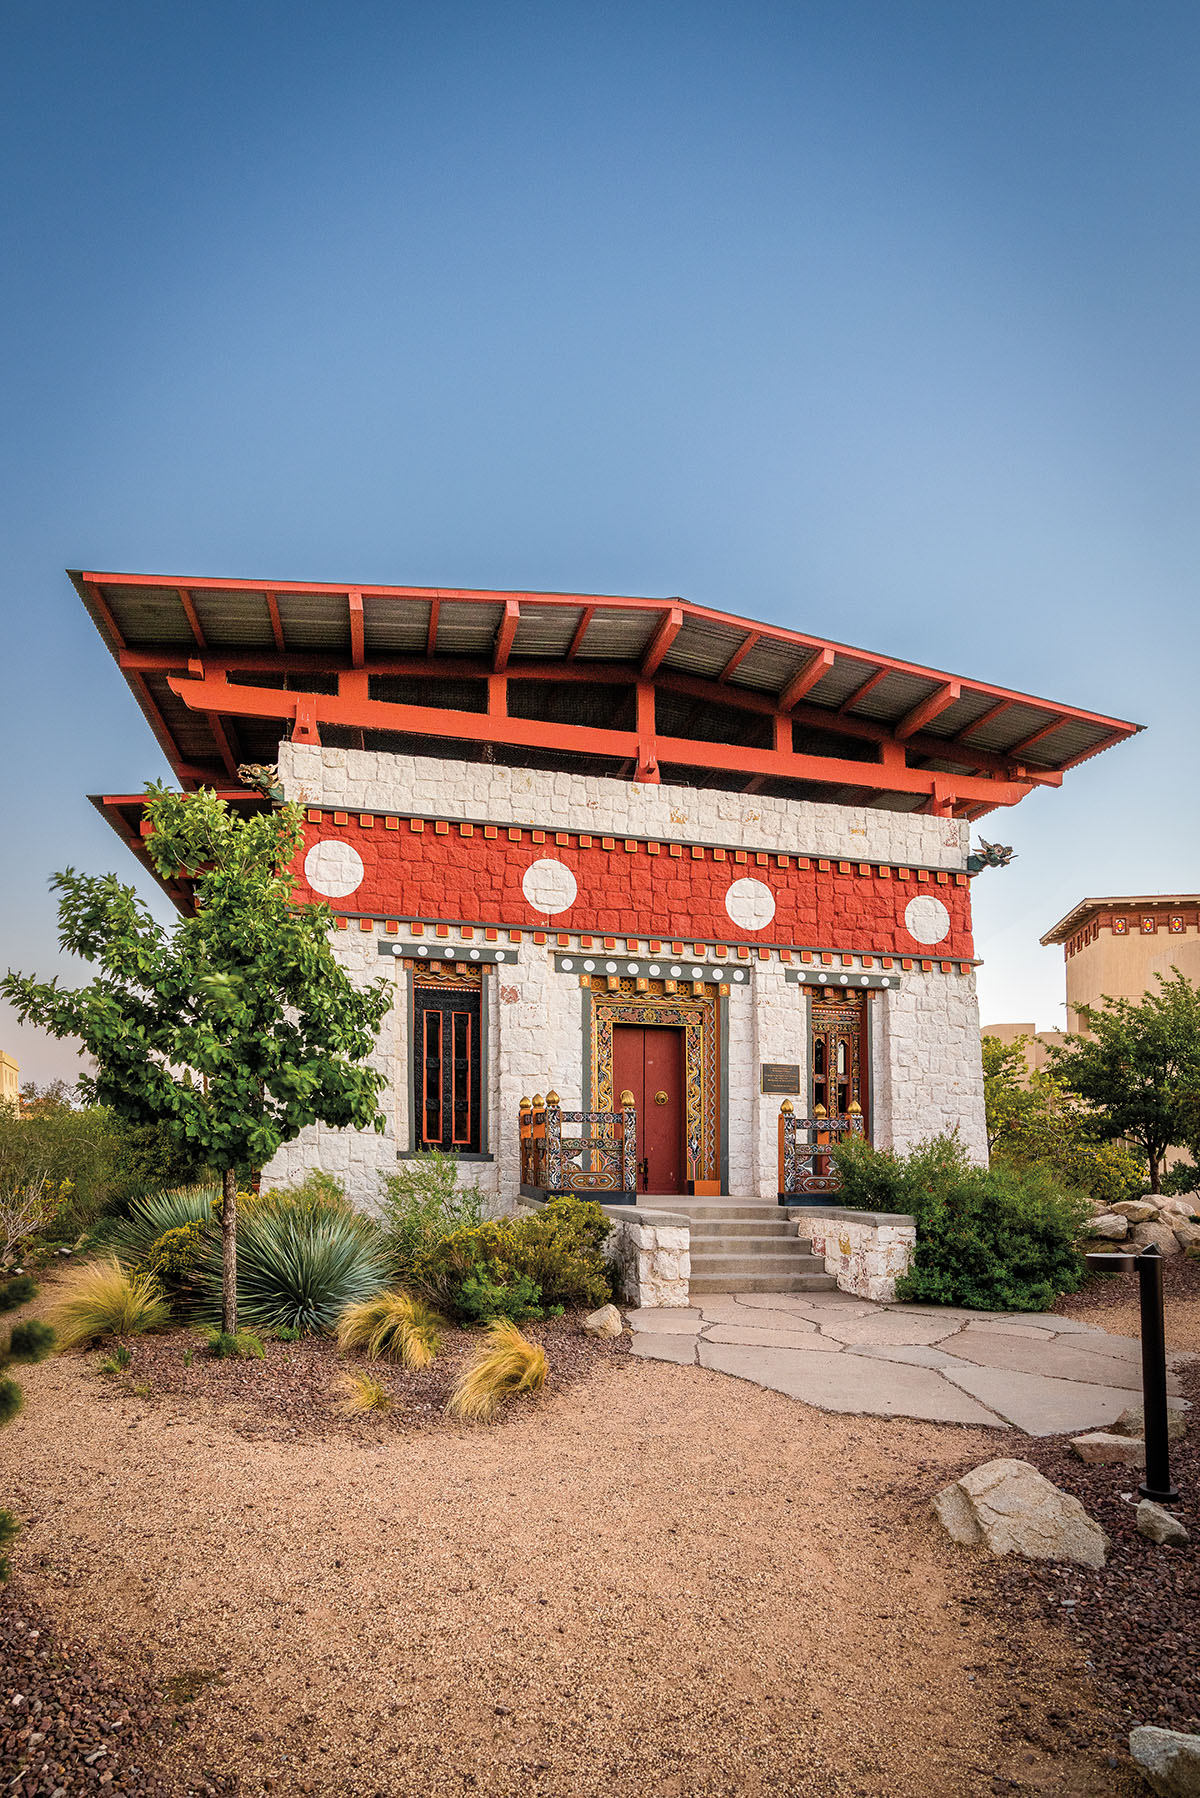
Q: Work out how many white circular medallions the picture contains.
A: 4